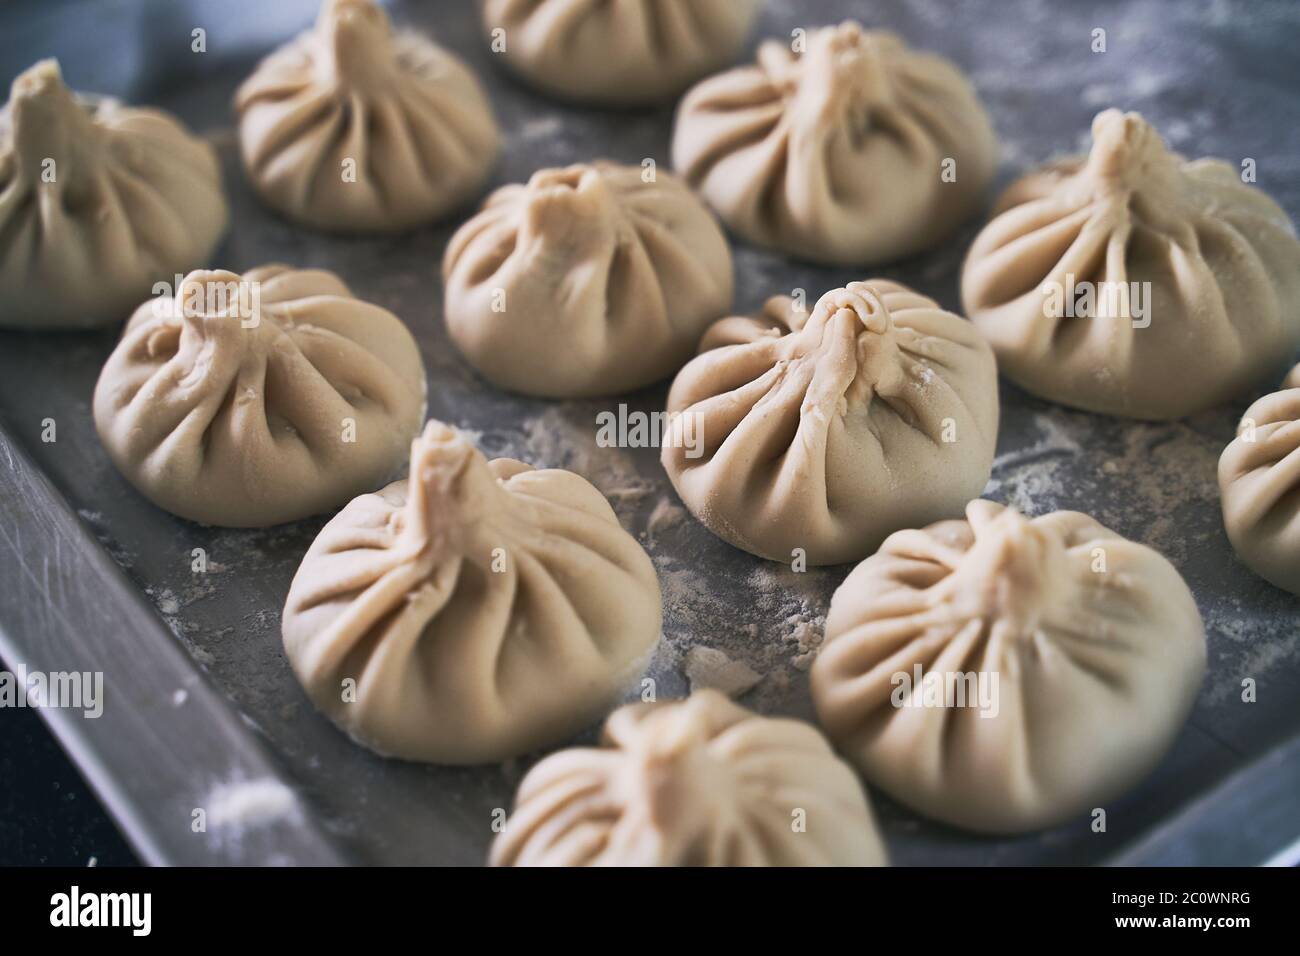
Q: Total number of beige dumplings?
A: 12